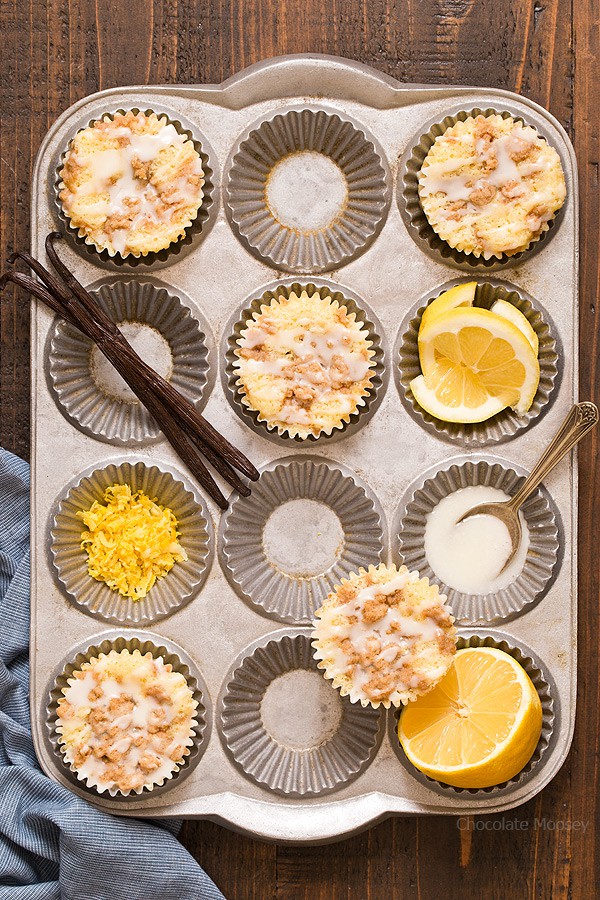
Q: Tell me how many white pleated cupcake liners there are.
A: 5